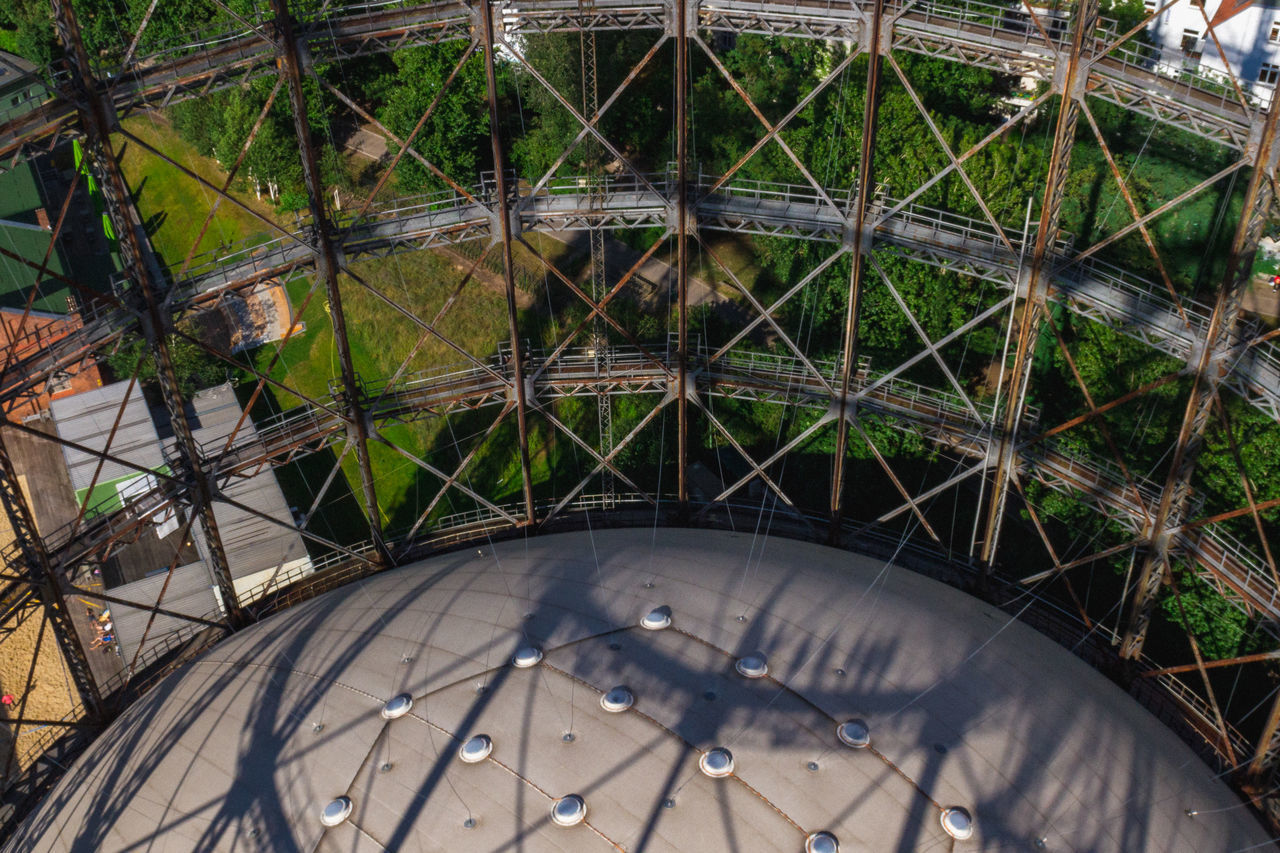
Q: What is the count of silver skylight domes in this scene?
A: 12